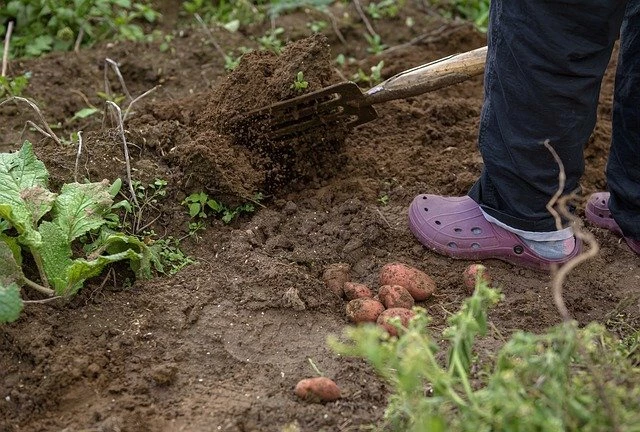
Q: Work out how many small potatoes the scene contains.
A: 8